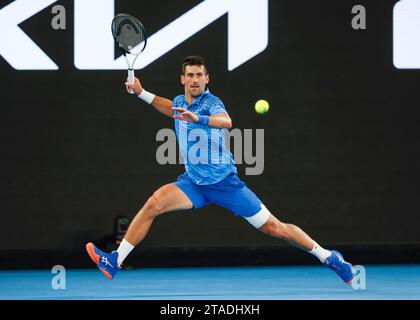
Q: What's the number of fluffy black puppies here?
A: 0